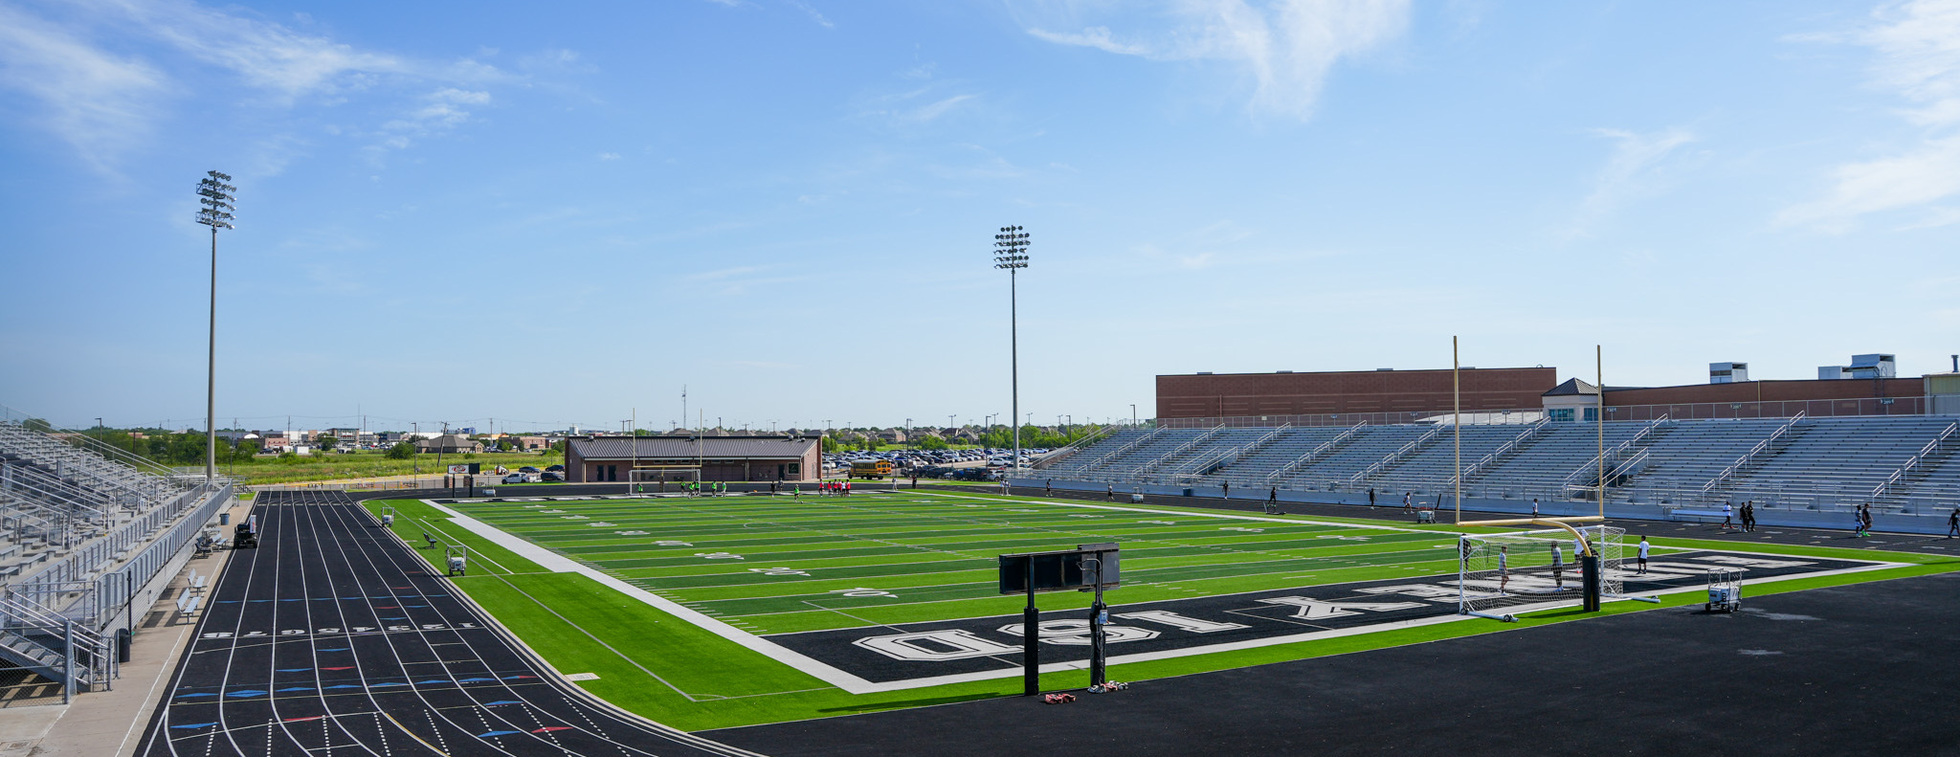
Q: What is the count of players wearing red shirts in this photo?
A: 5